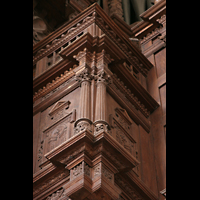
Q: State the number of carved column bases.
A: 2